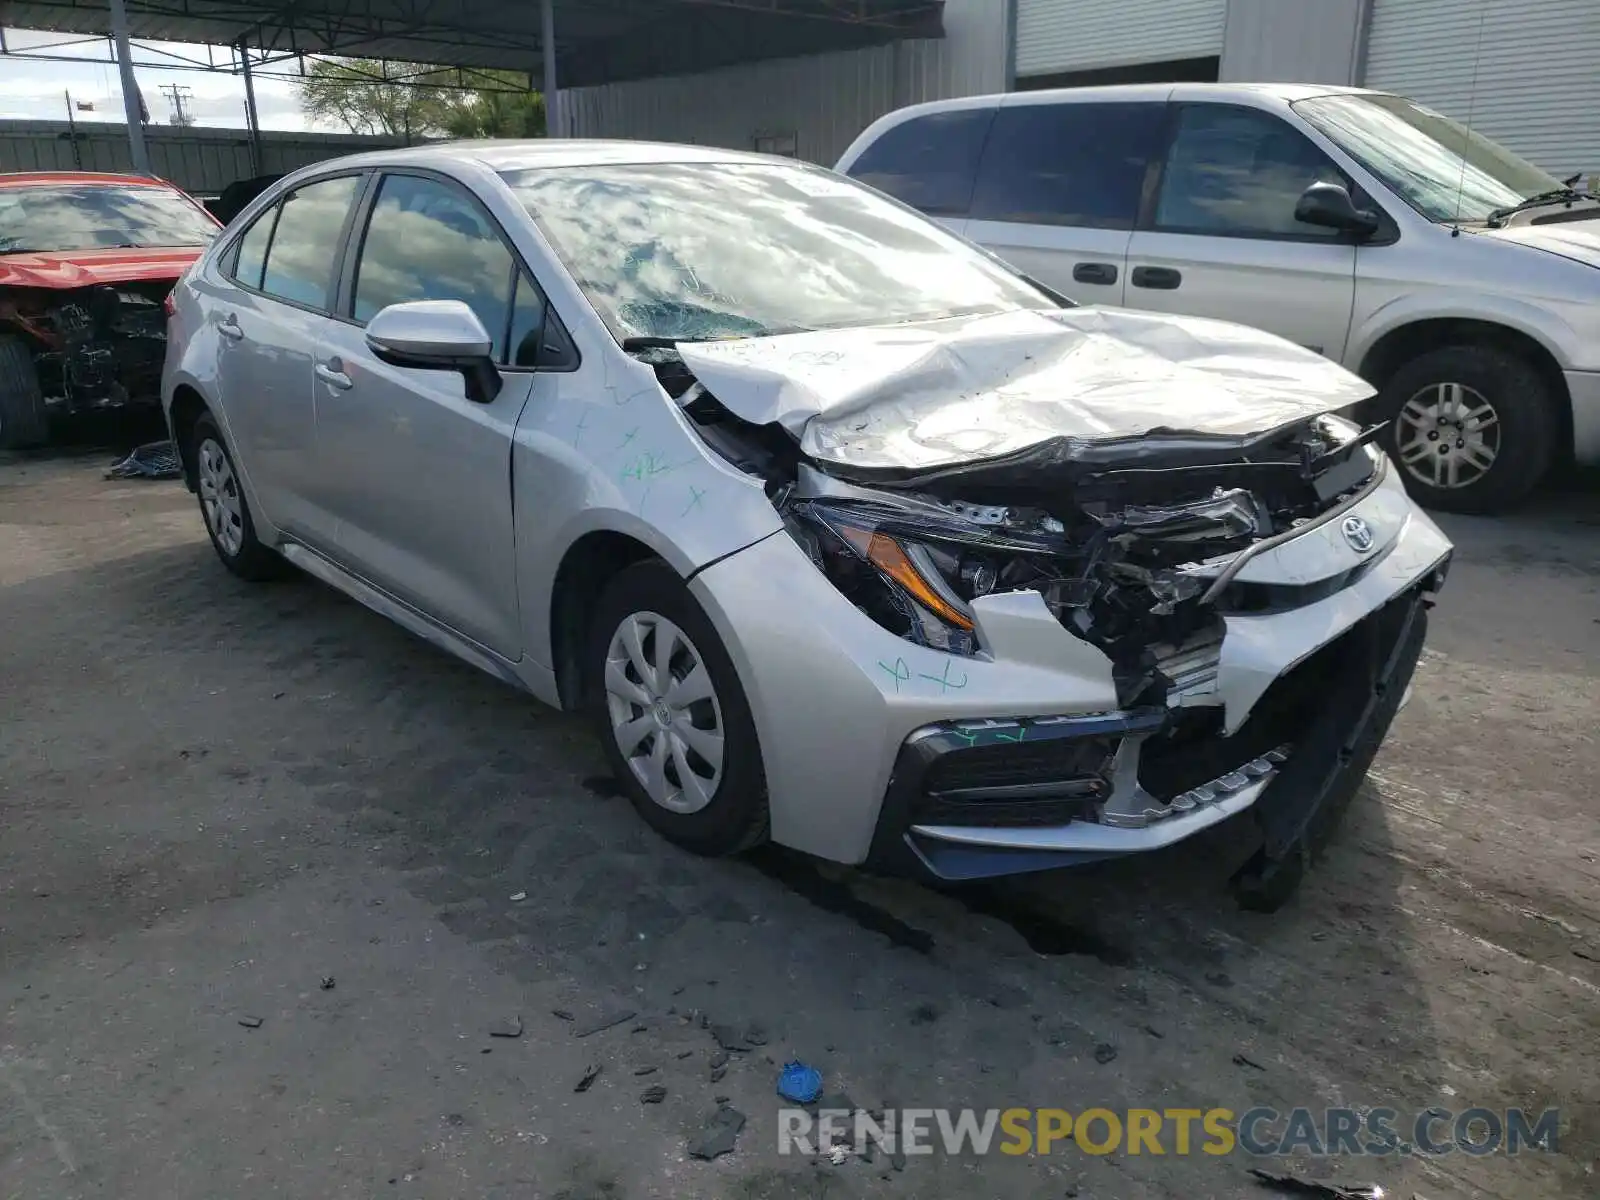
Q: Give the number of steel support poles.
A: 3